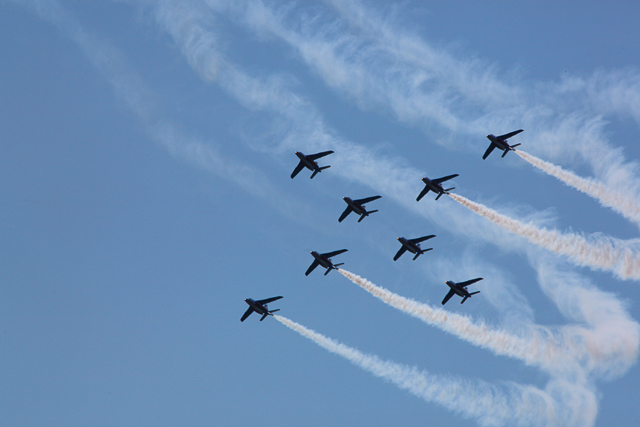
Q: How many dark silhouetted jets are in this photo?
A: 8